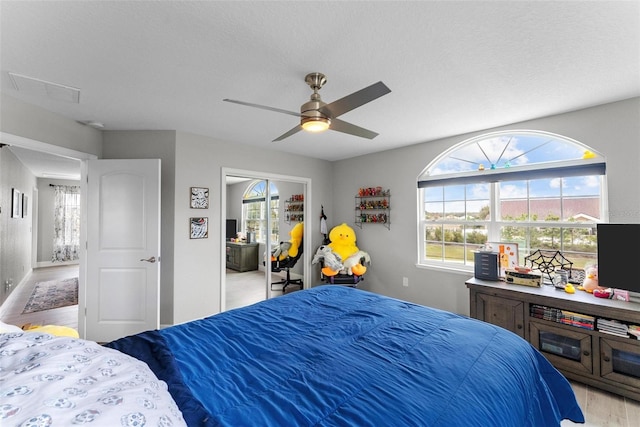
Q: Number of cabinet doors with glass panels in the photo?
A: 2